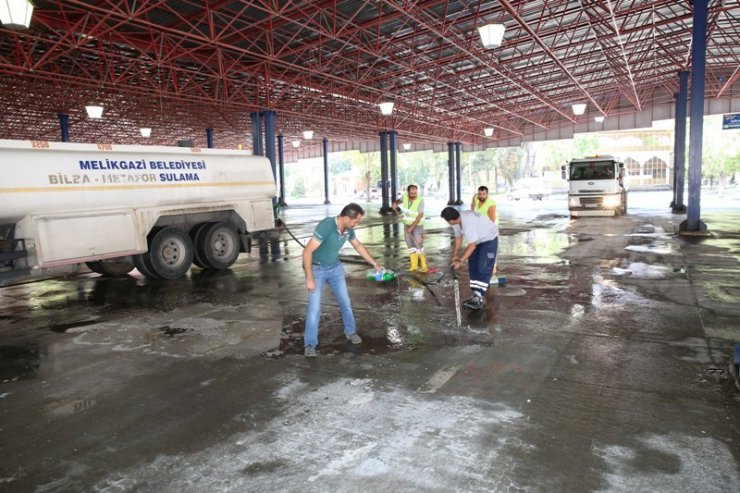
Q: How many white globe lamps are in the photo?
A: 11